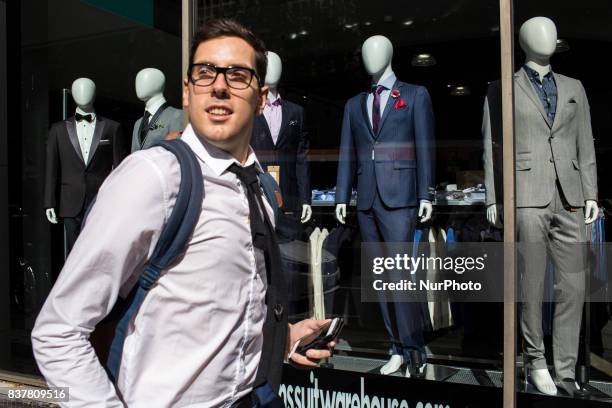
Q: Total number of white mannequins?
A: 5